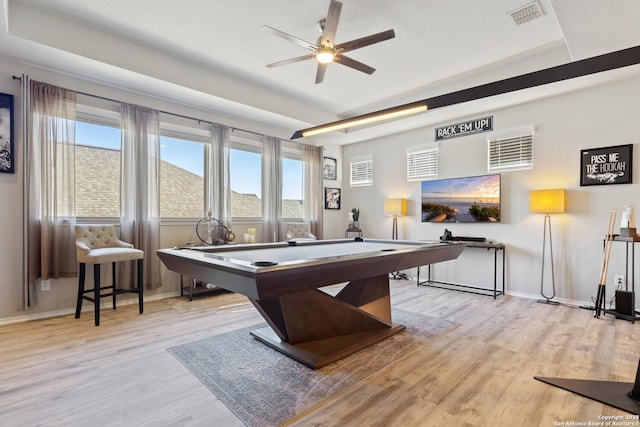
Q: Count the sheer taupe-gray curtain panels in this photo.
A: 5